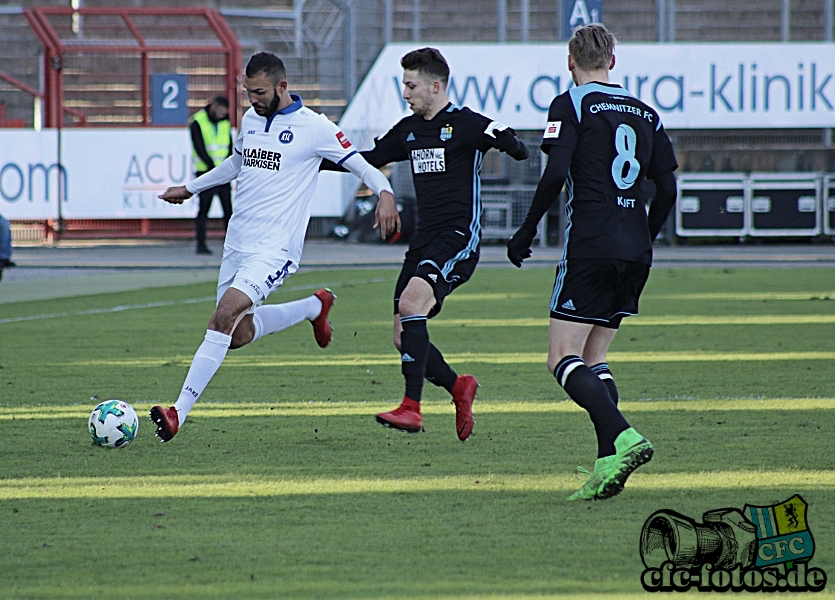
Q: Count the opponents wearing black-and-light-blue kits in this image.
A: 2